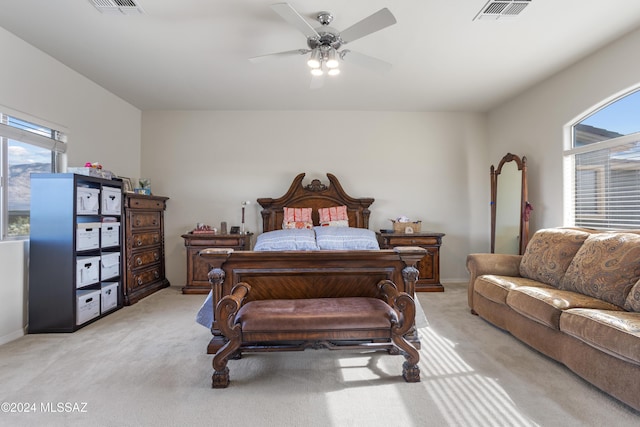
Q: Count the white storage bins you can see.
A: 8